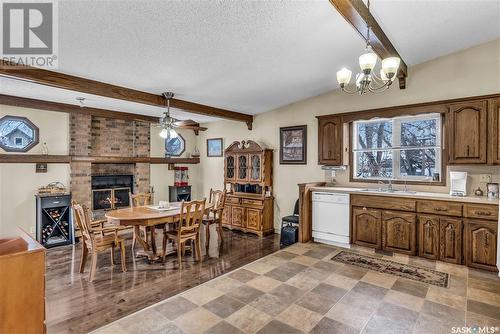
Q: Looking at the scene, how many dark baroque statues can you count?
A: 0